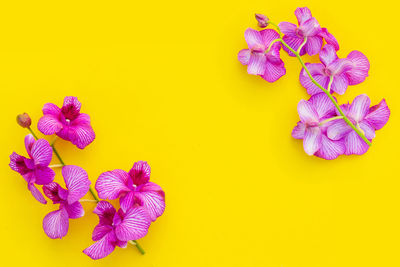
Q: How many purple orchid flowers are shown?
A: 10